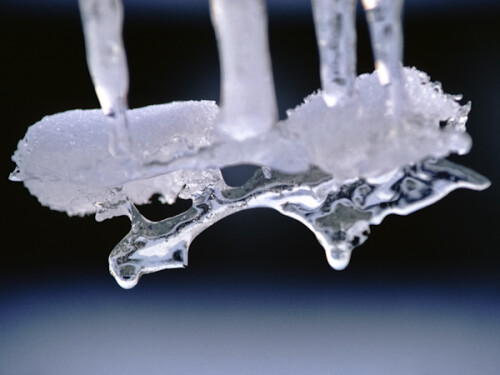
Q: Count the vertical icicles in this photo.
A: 4